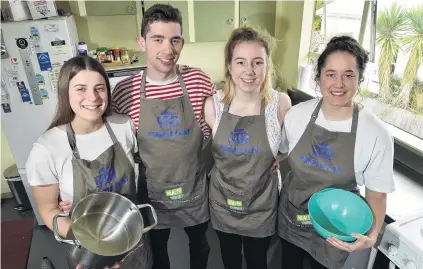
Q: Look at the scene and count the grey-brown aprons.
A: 4